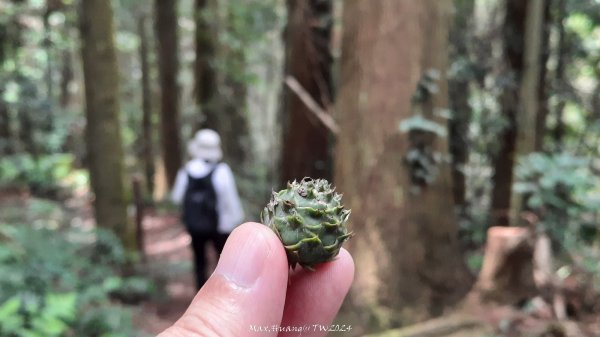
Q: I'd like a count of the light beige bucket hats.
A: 1